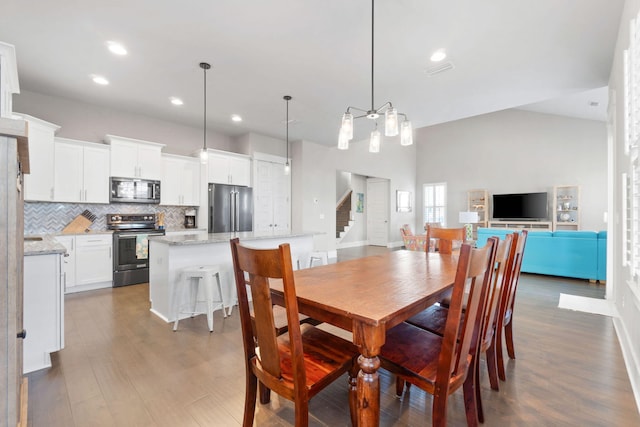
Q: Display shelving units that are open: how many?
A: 2